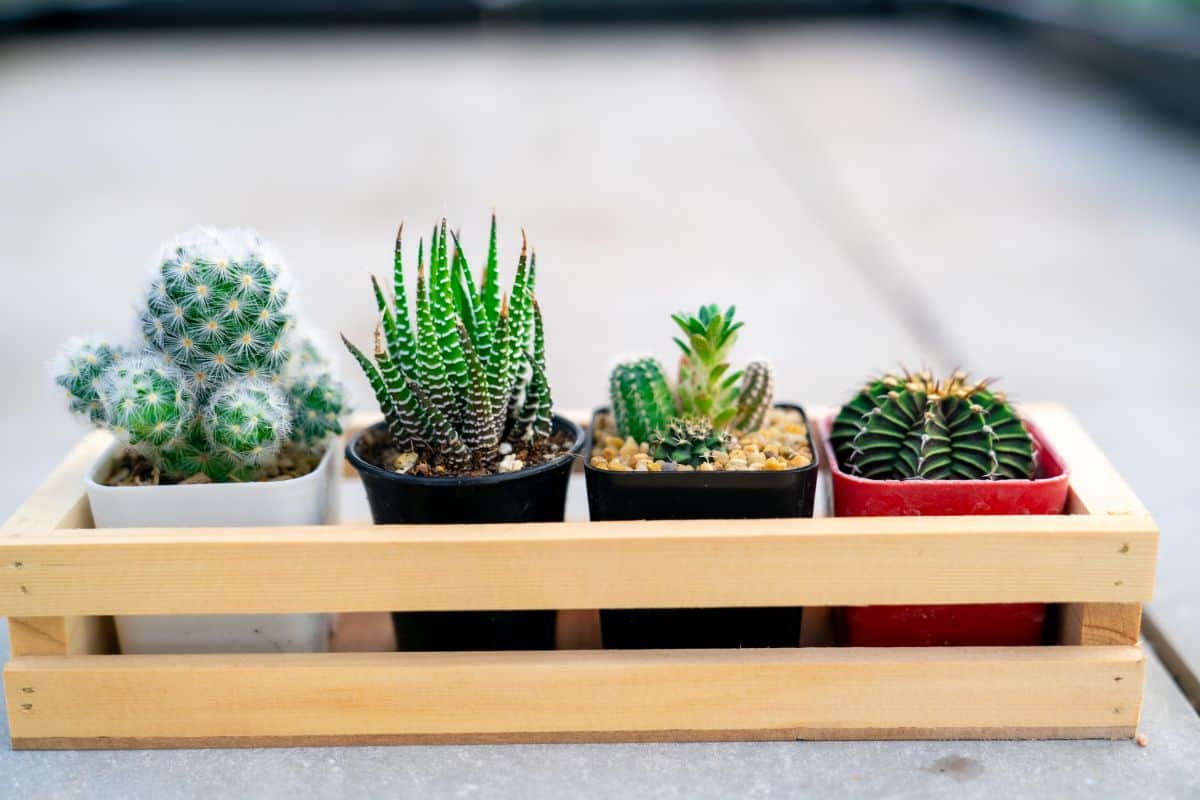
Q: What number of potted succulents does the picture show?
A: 4